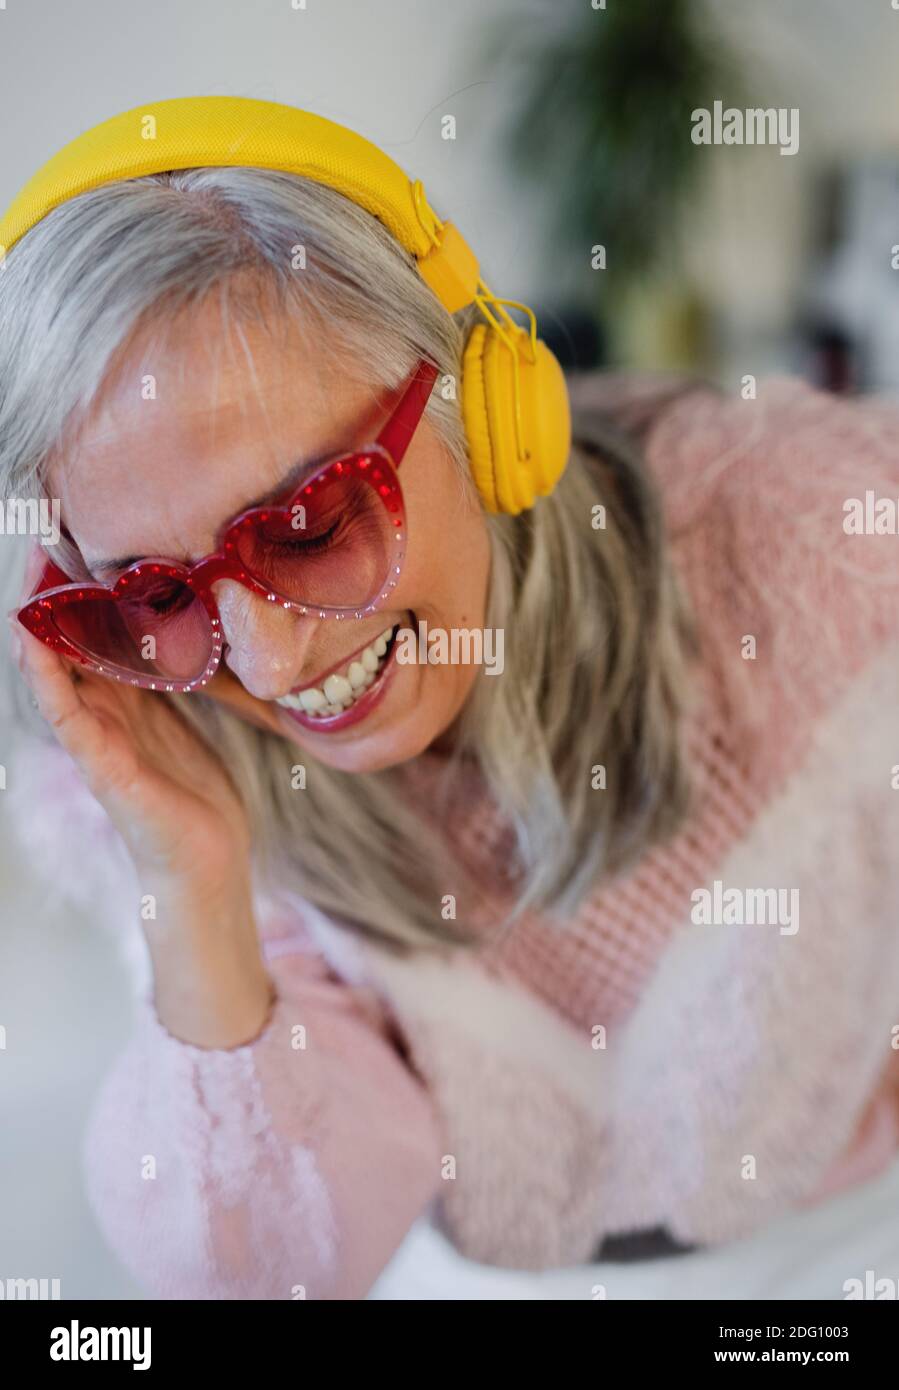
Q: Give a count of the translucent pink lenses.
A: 2